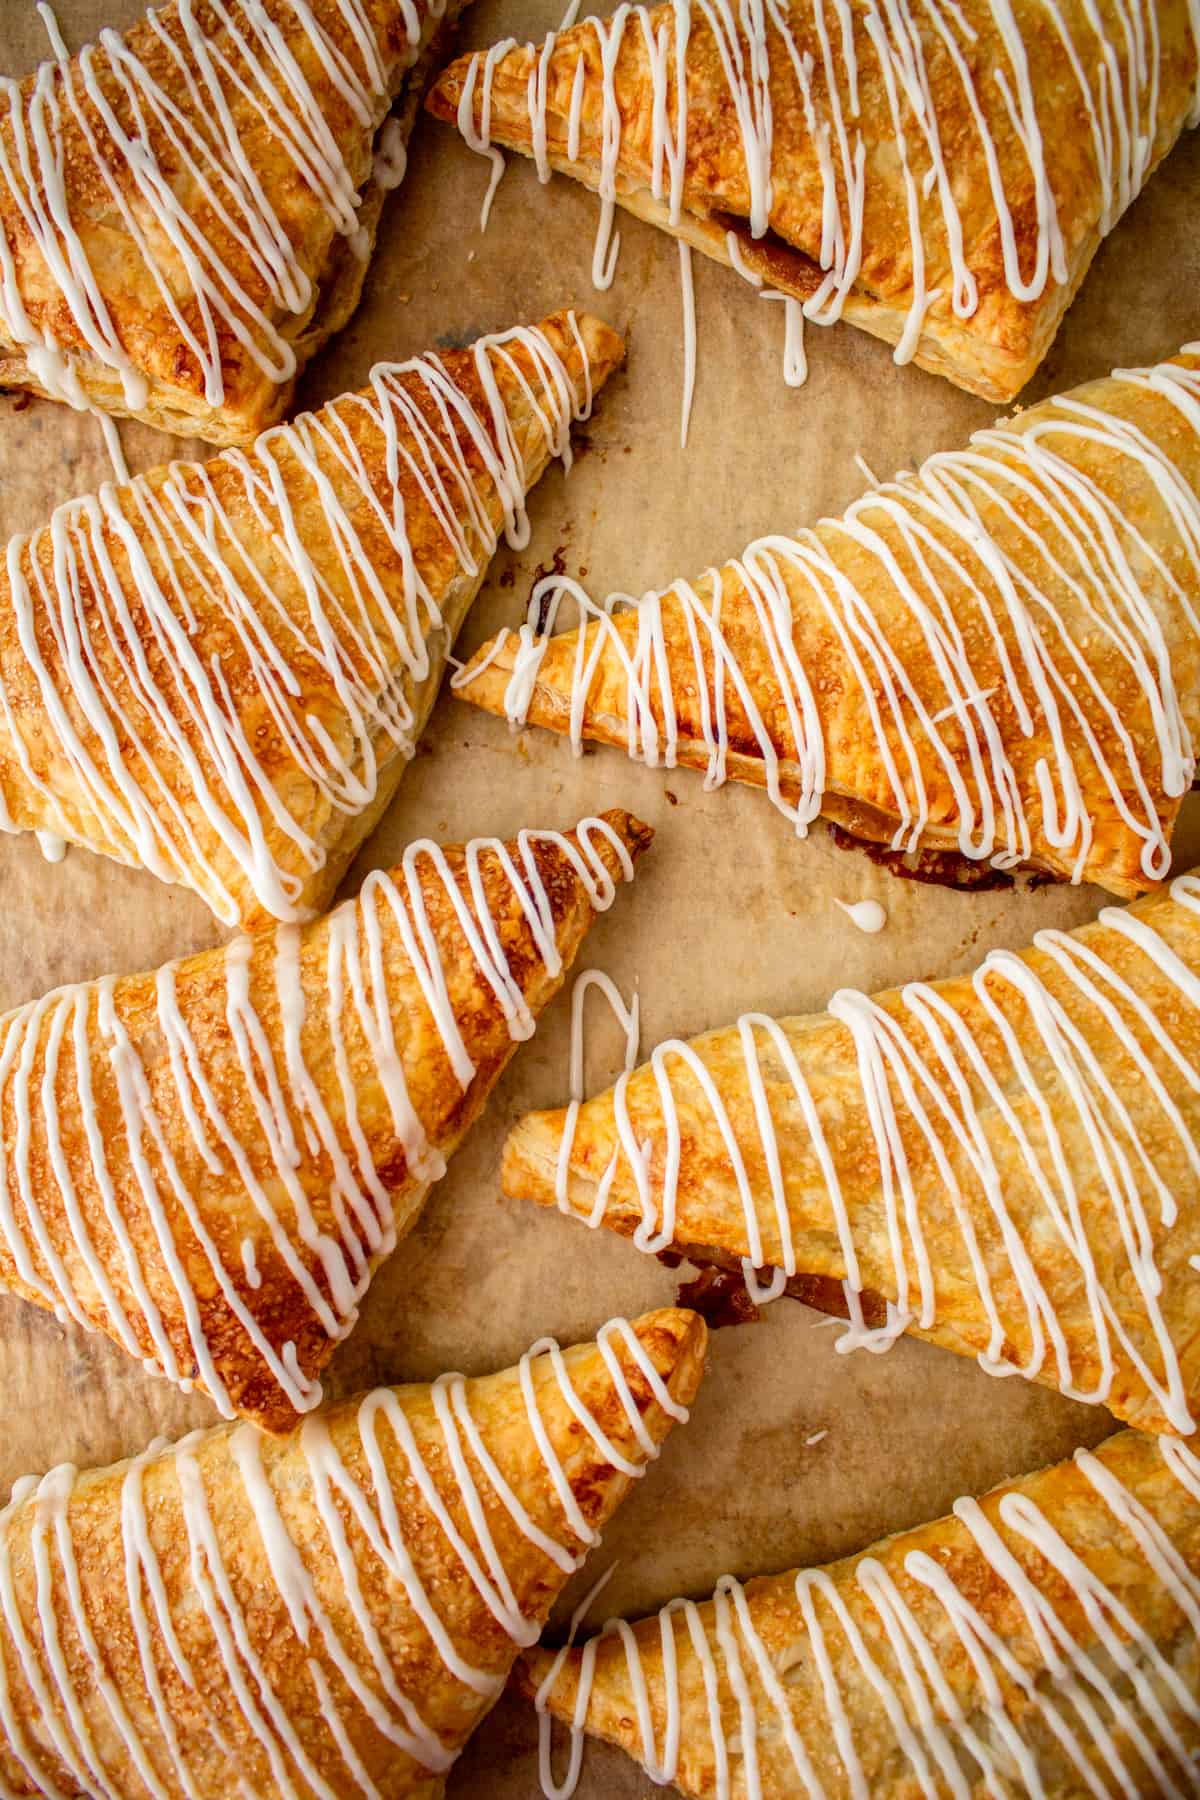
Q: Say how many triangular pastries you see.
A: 8